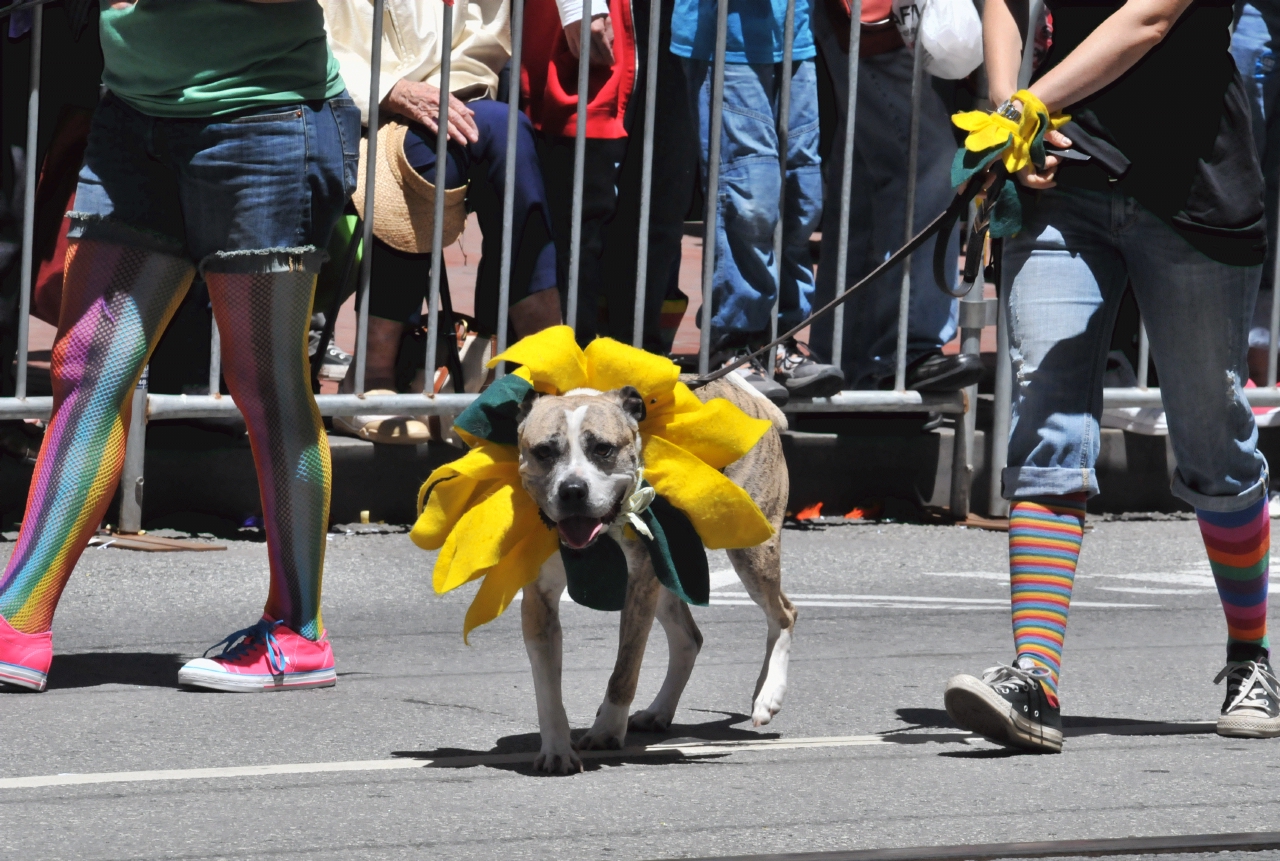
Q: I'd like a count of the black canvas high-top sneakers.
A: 2